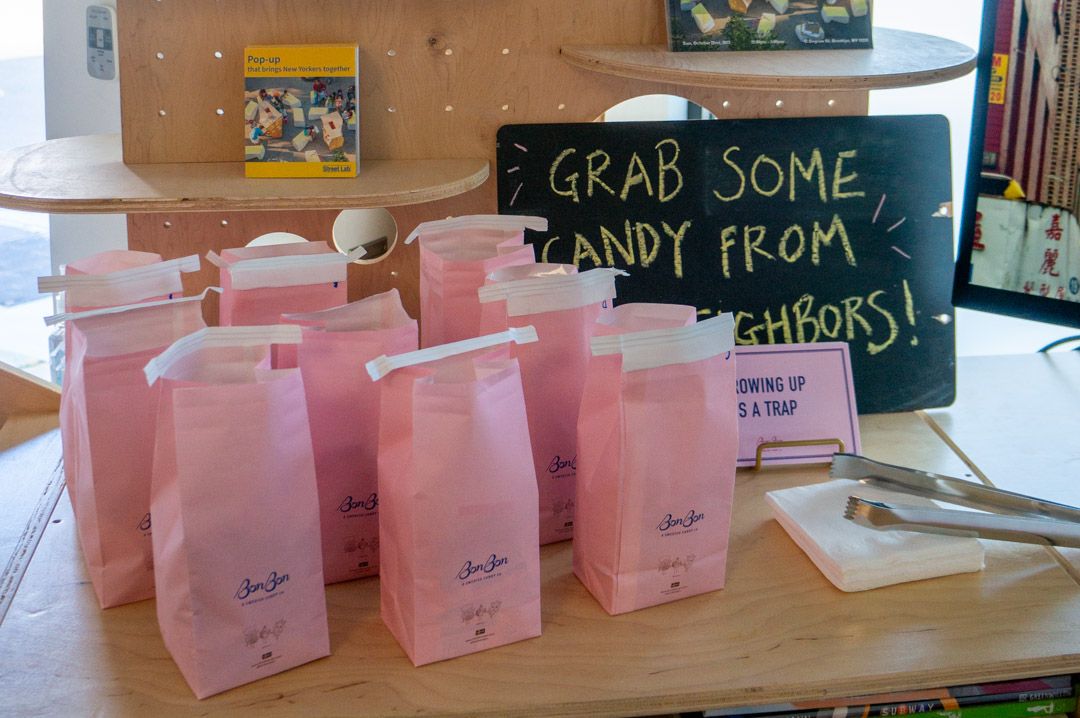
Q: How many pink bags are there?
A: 9